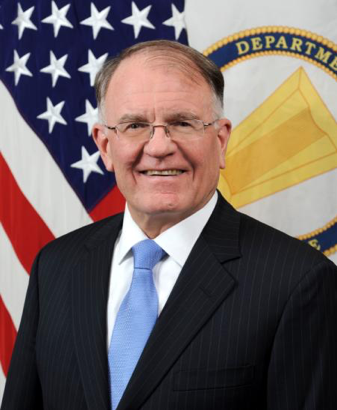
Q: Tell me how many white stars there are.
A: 11